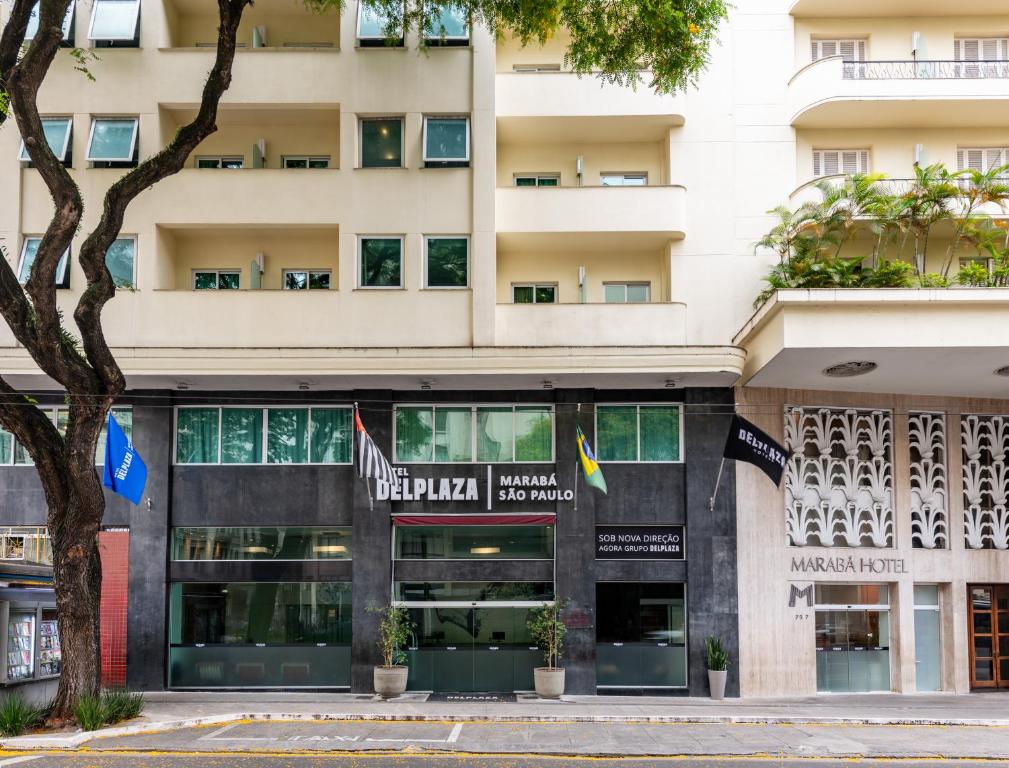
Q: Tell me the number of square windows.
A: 12